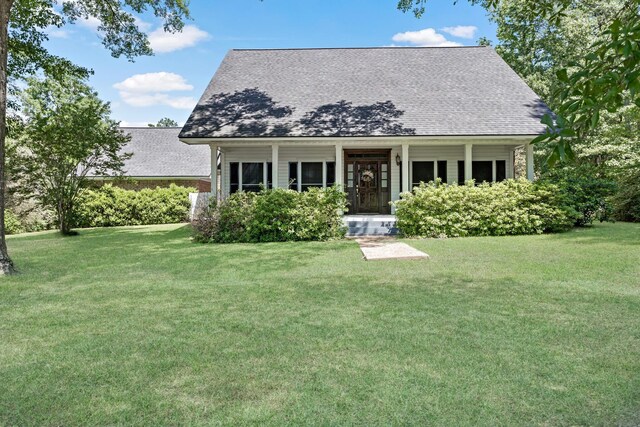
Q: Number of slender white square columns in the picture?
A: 6